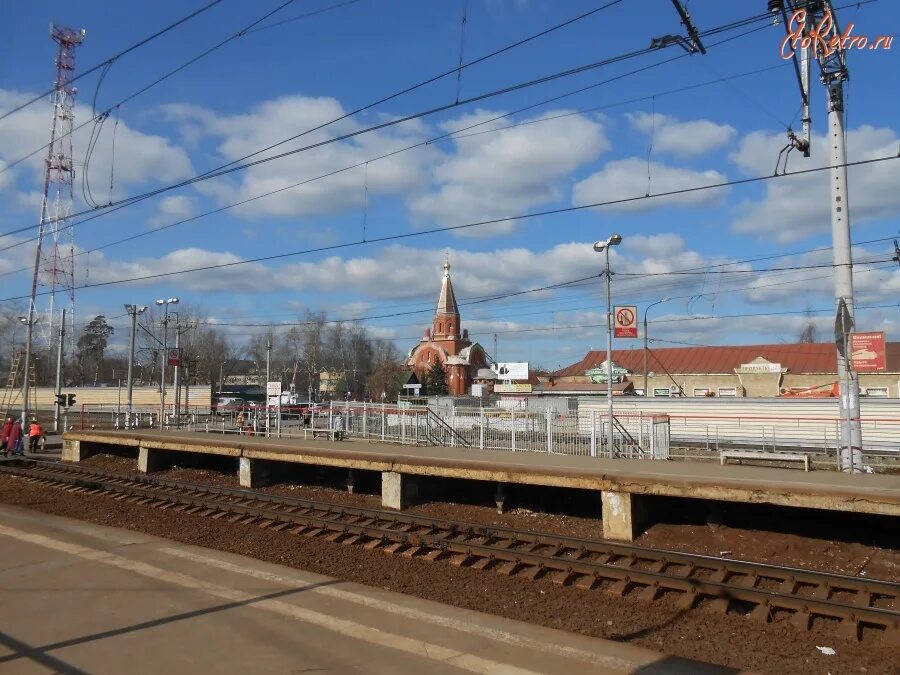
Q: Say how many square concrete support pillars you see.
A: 5